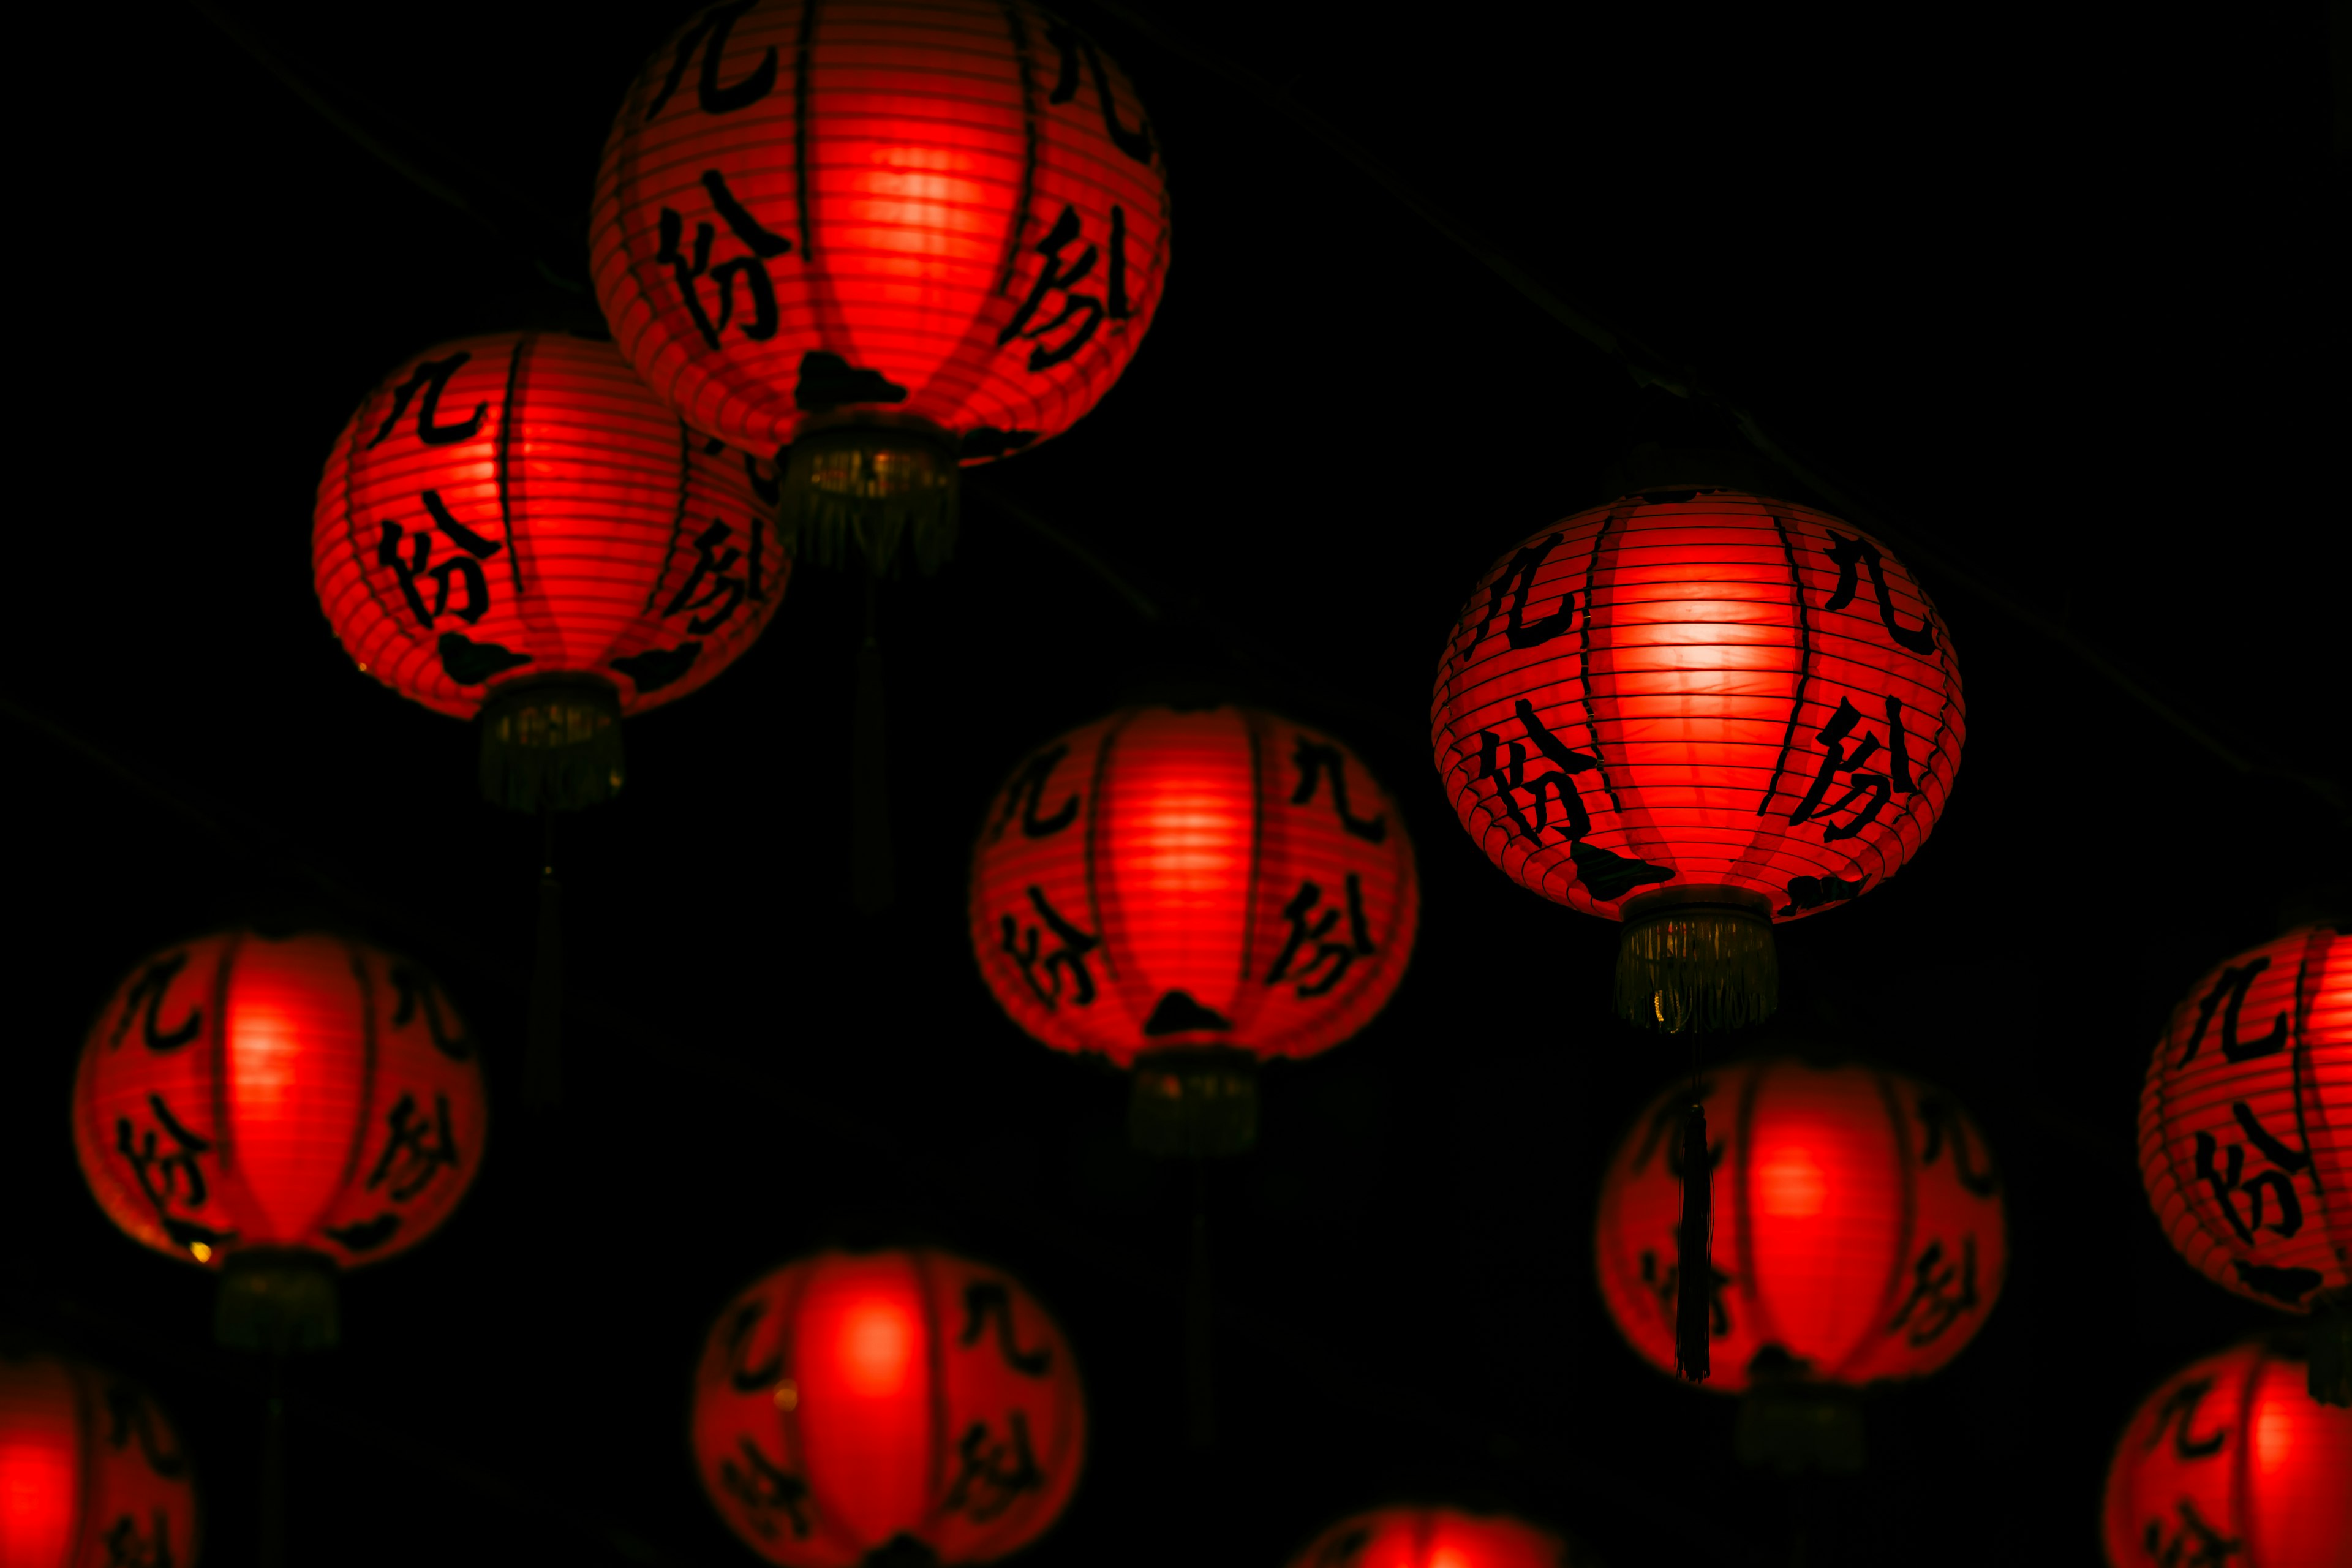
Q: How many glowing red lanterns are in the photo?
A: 11